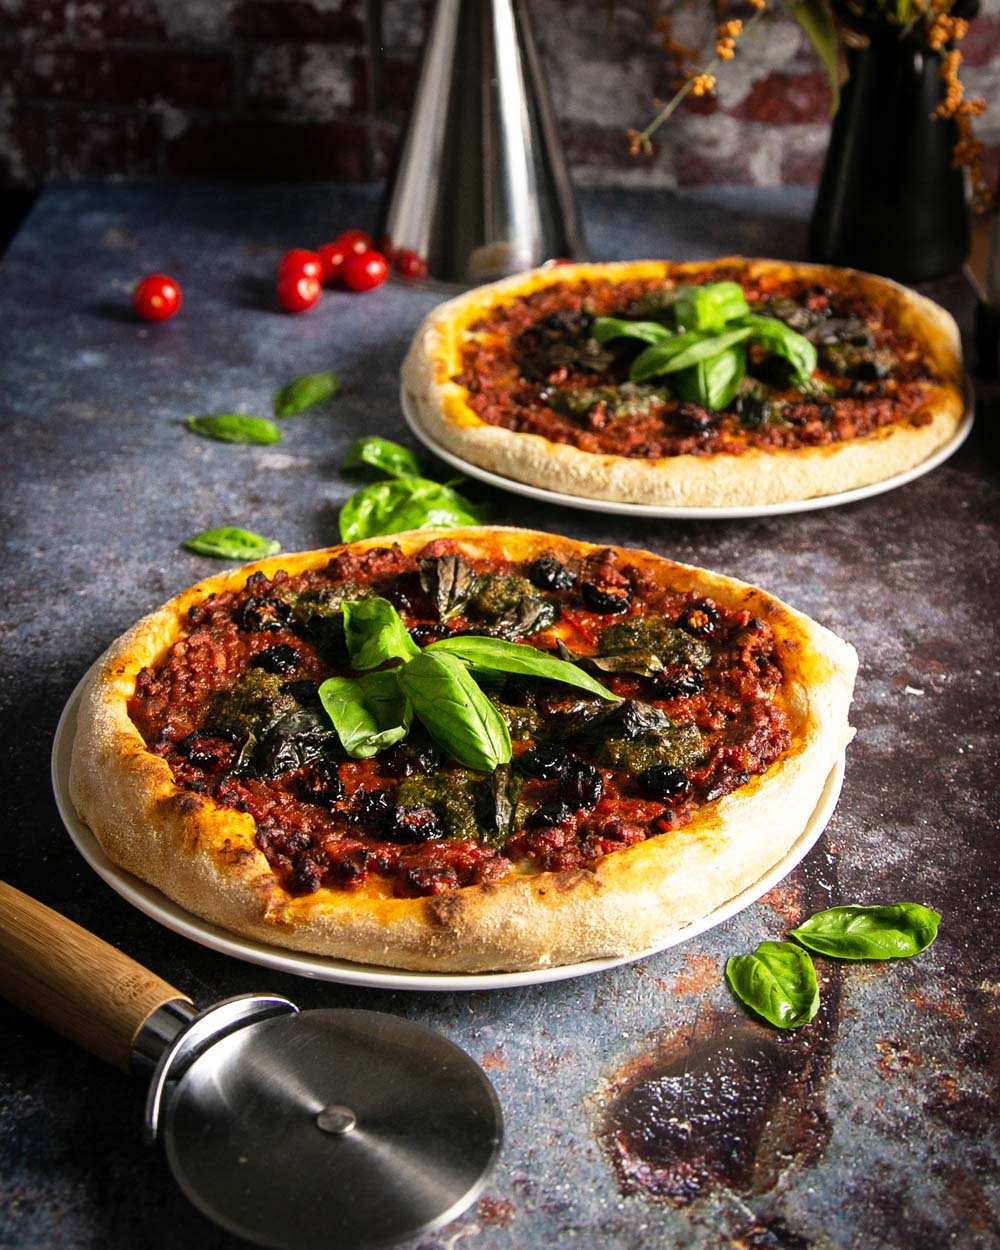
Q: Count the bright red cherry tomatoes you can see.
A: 6